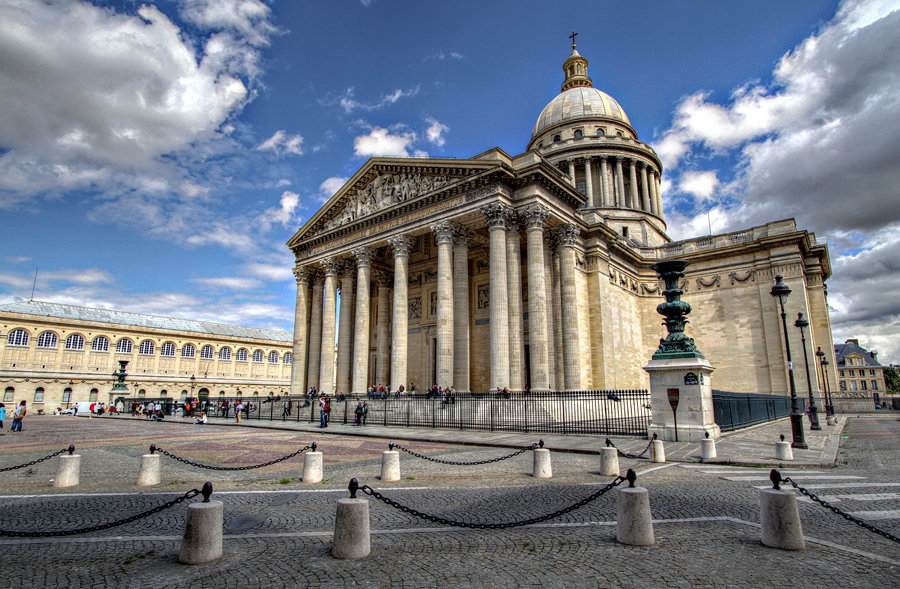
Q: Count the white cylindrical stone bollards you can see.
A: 13